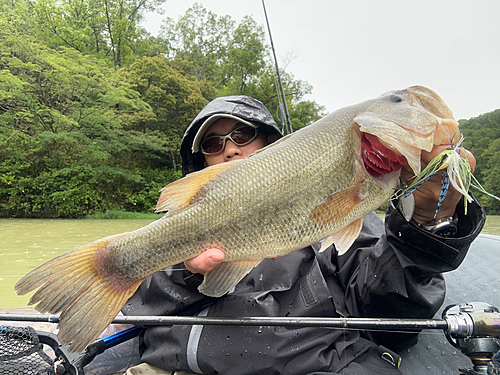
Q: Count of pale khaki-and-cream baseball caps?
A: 1